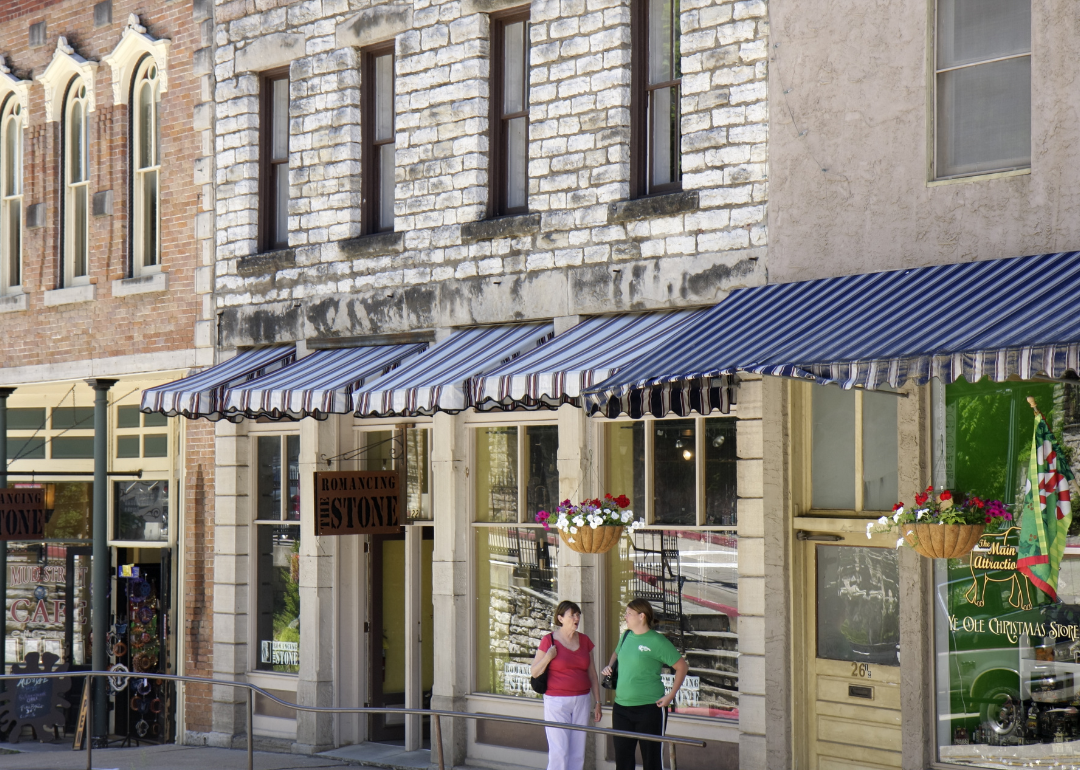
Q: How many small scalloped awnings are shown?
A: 4